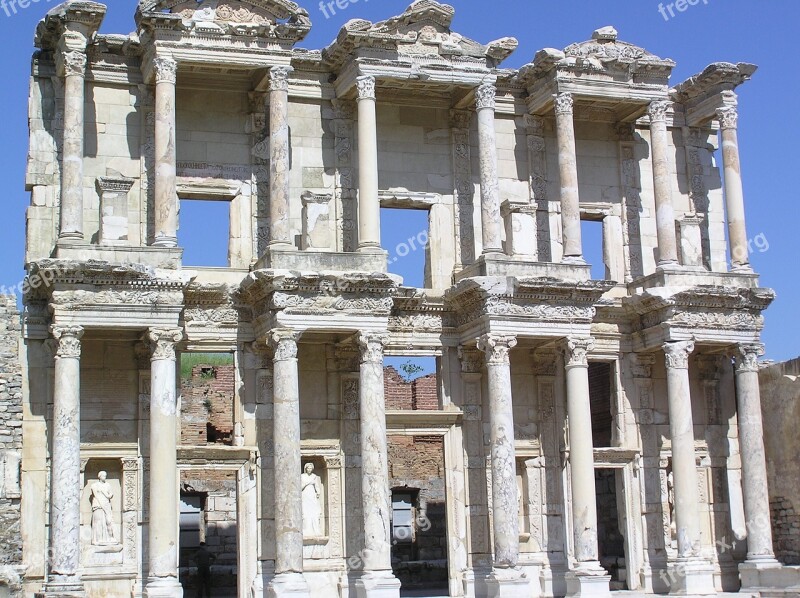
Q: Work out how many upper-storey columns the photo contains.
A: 8